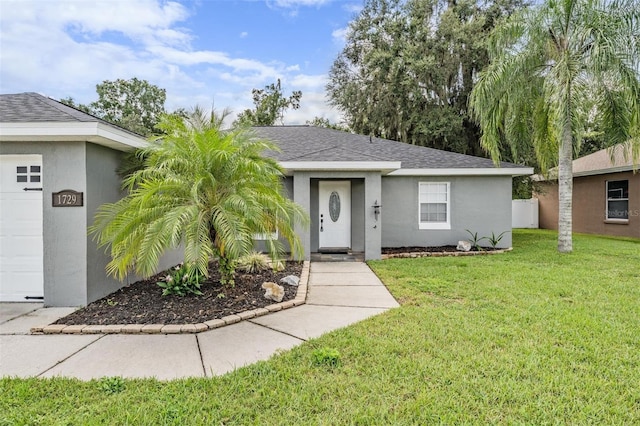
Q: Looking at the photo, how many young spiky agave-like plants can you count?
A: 2